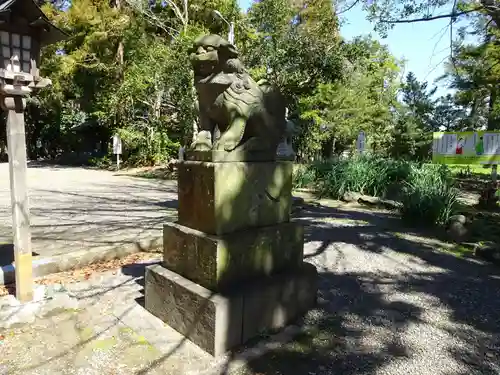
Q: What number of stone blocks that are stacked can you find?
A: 3